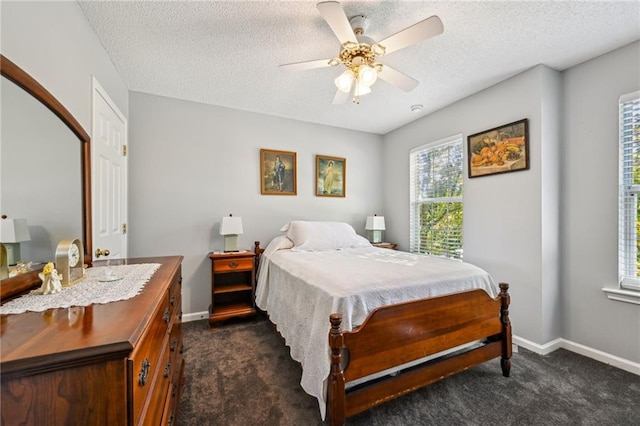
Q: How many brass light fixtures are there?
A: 1